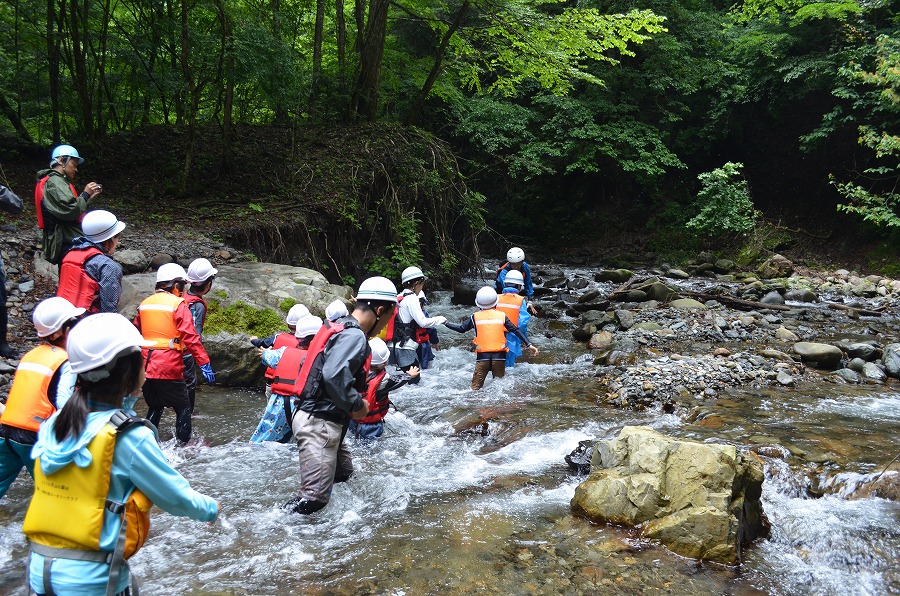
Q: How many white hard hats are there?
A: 15